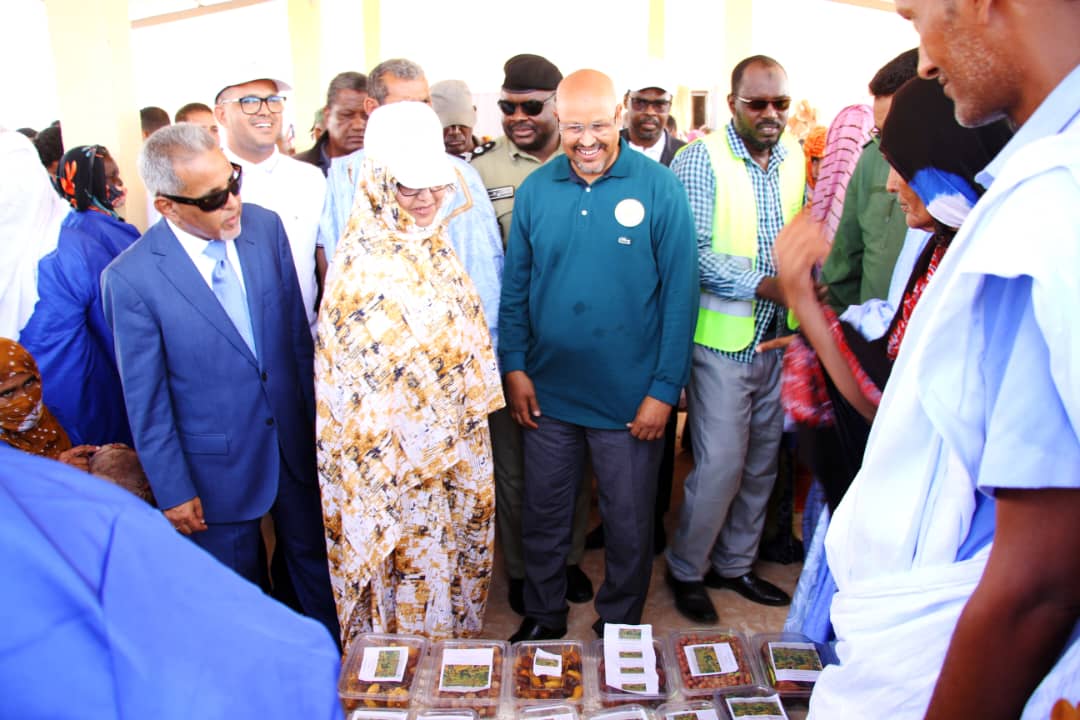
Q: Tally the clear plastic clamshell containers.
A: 12